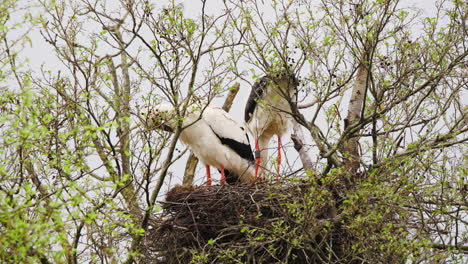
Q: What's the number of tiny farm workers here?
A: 0